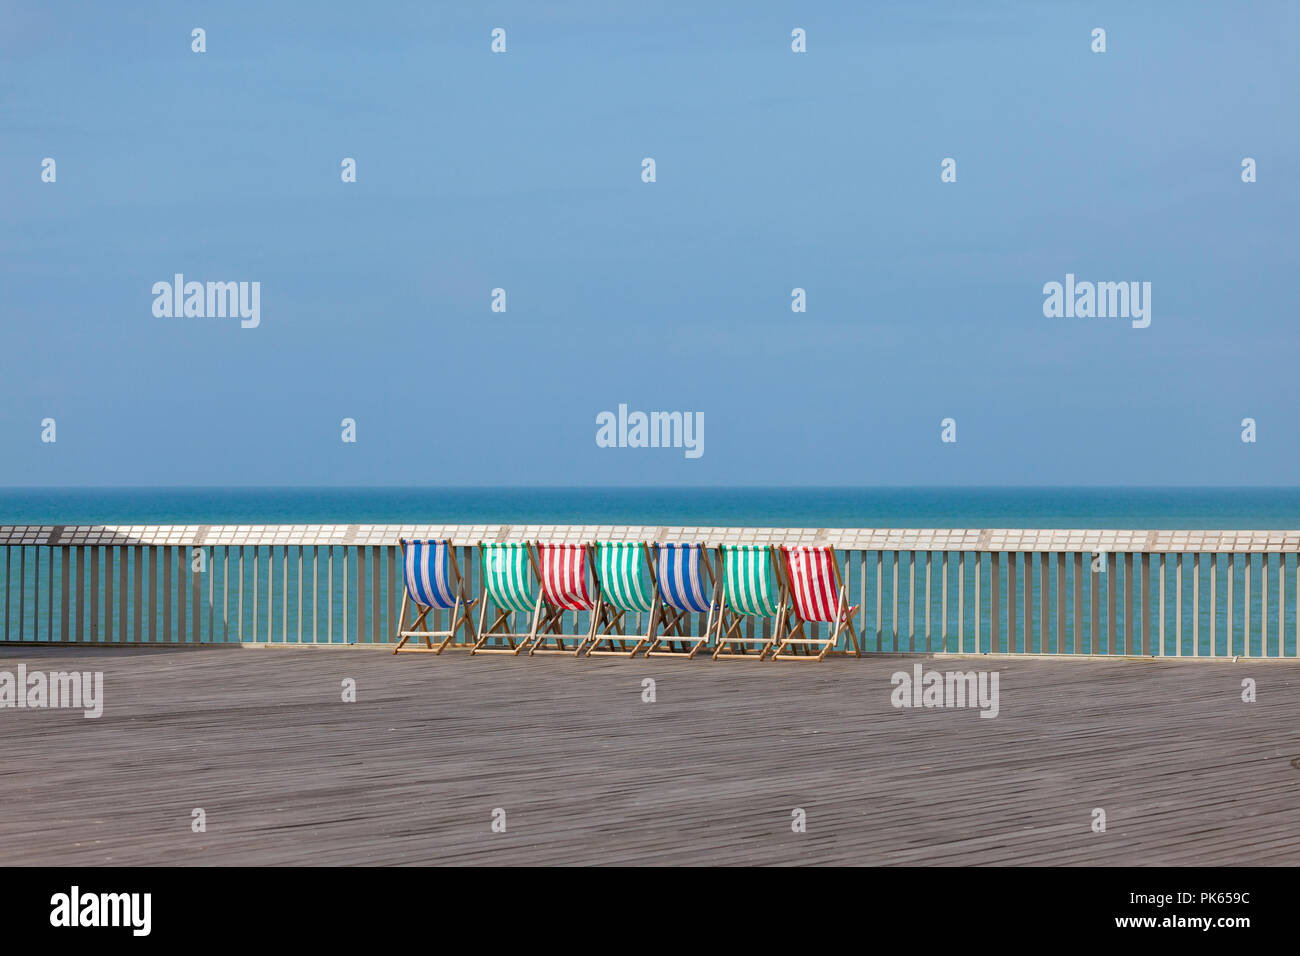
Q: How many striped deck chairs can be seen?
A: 7